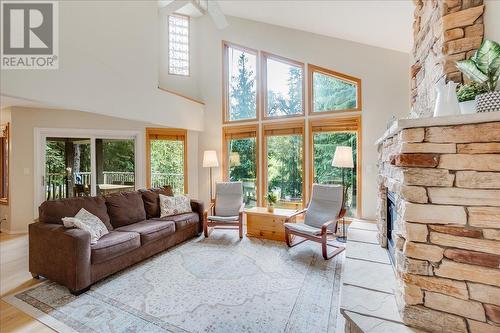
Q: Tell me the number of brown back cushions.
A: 3